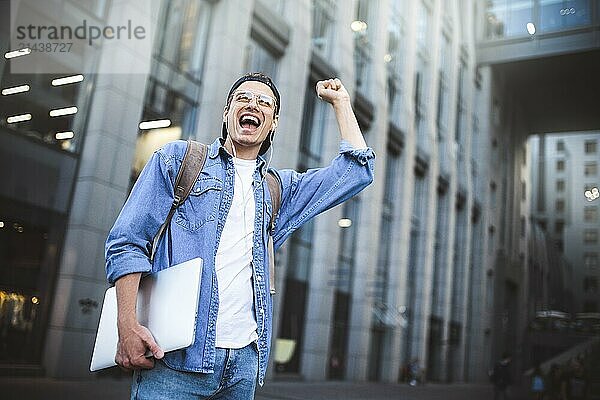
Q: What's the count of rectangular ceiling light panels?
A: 7